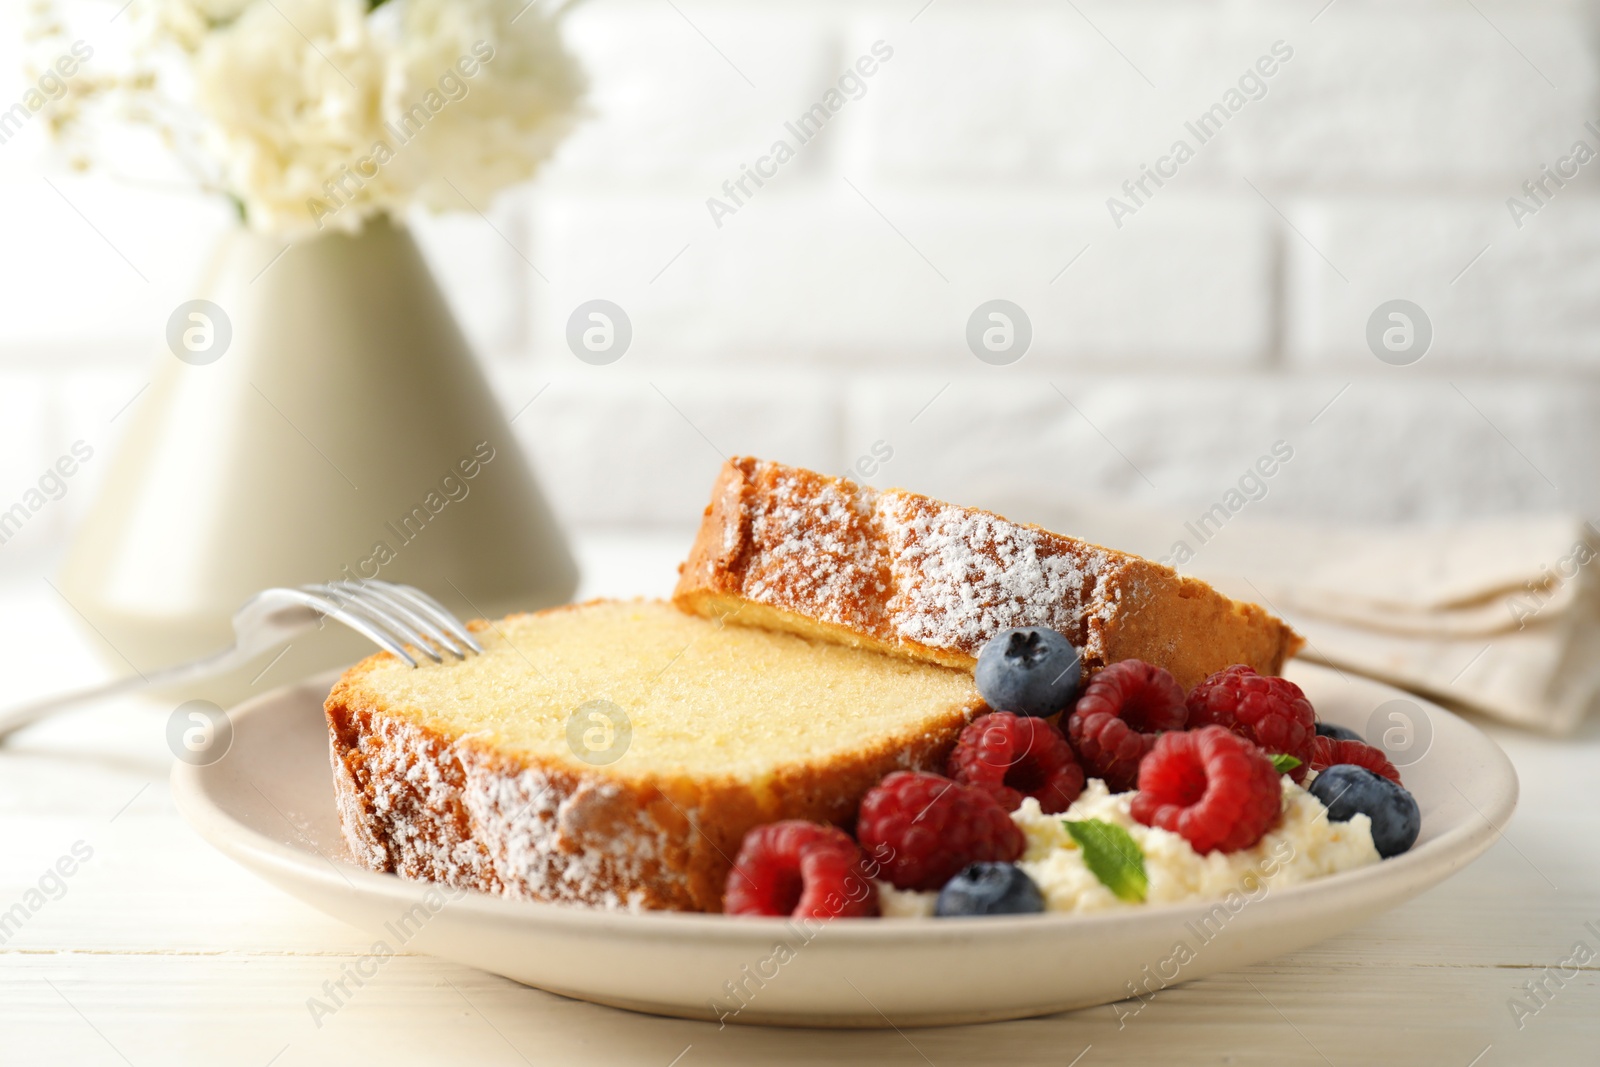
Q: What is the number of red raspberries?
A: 7